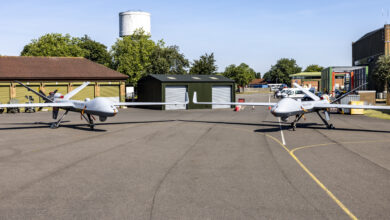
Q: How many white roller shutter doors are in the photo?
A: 2